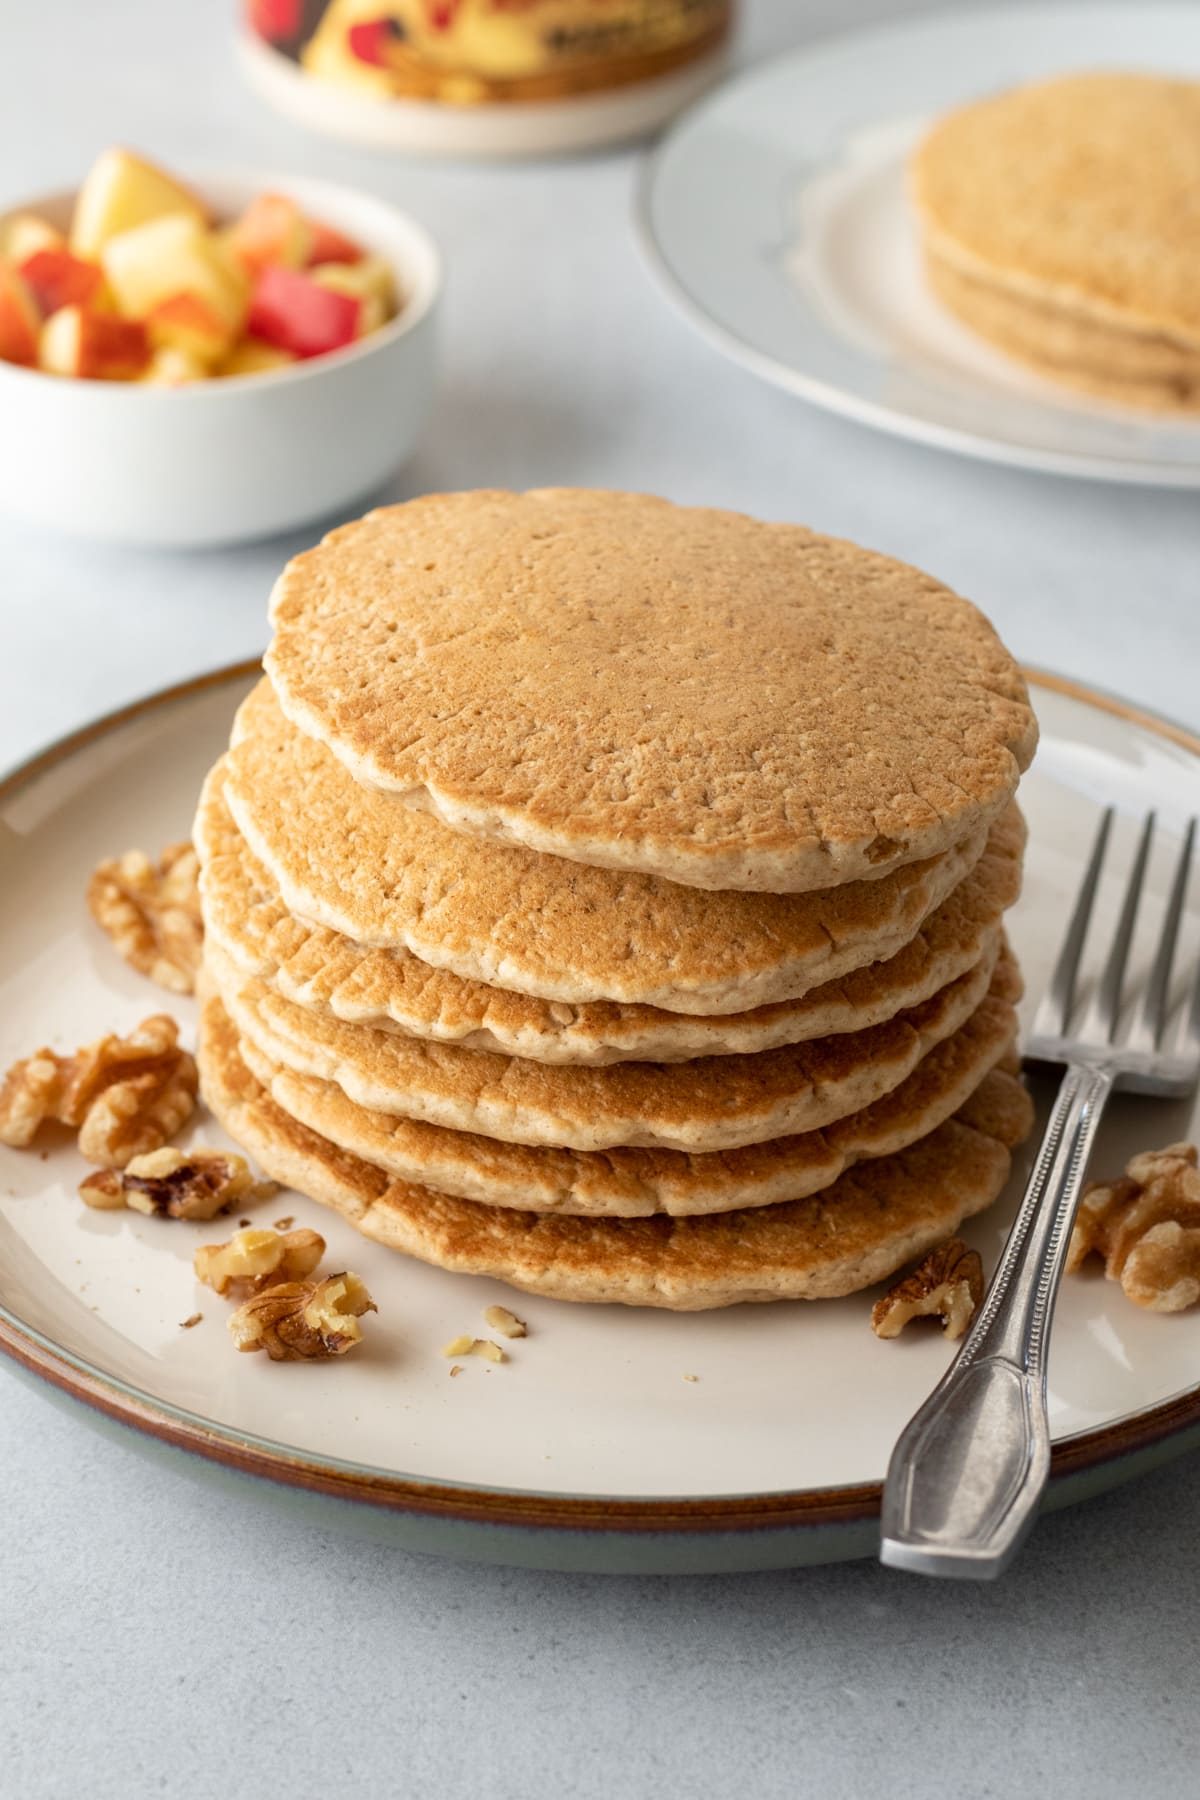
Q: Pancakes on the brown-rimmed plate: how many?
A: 6